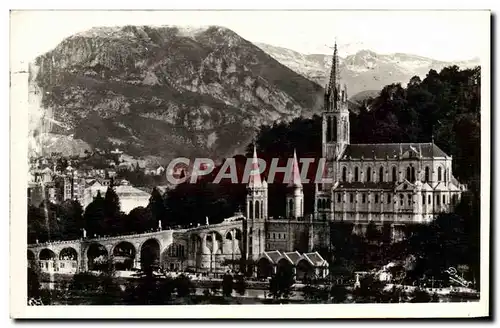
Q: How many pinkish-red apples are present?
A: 0